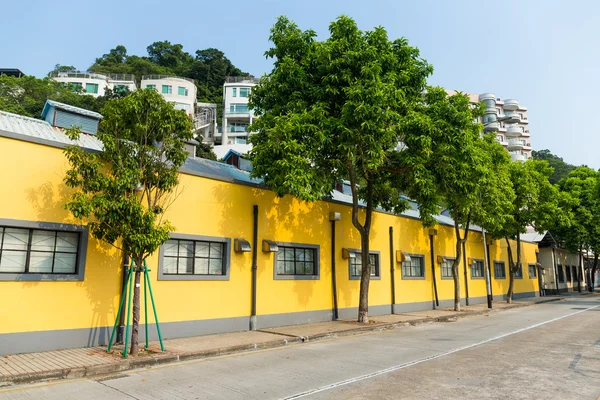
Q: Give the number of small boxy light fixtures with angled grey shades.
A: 6